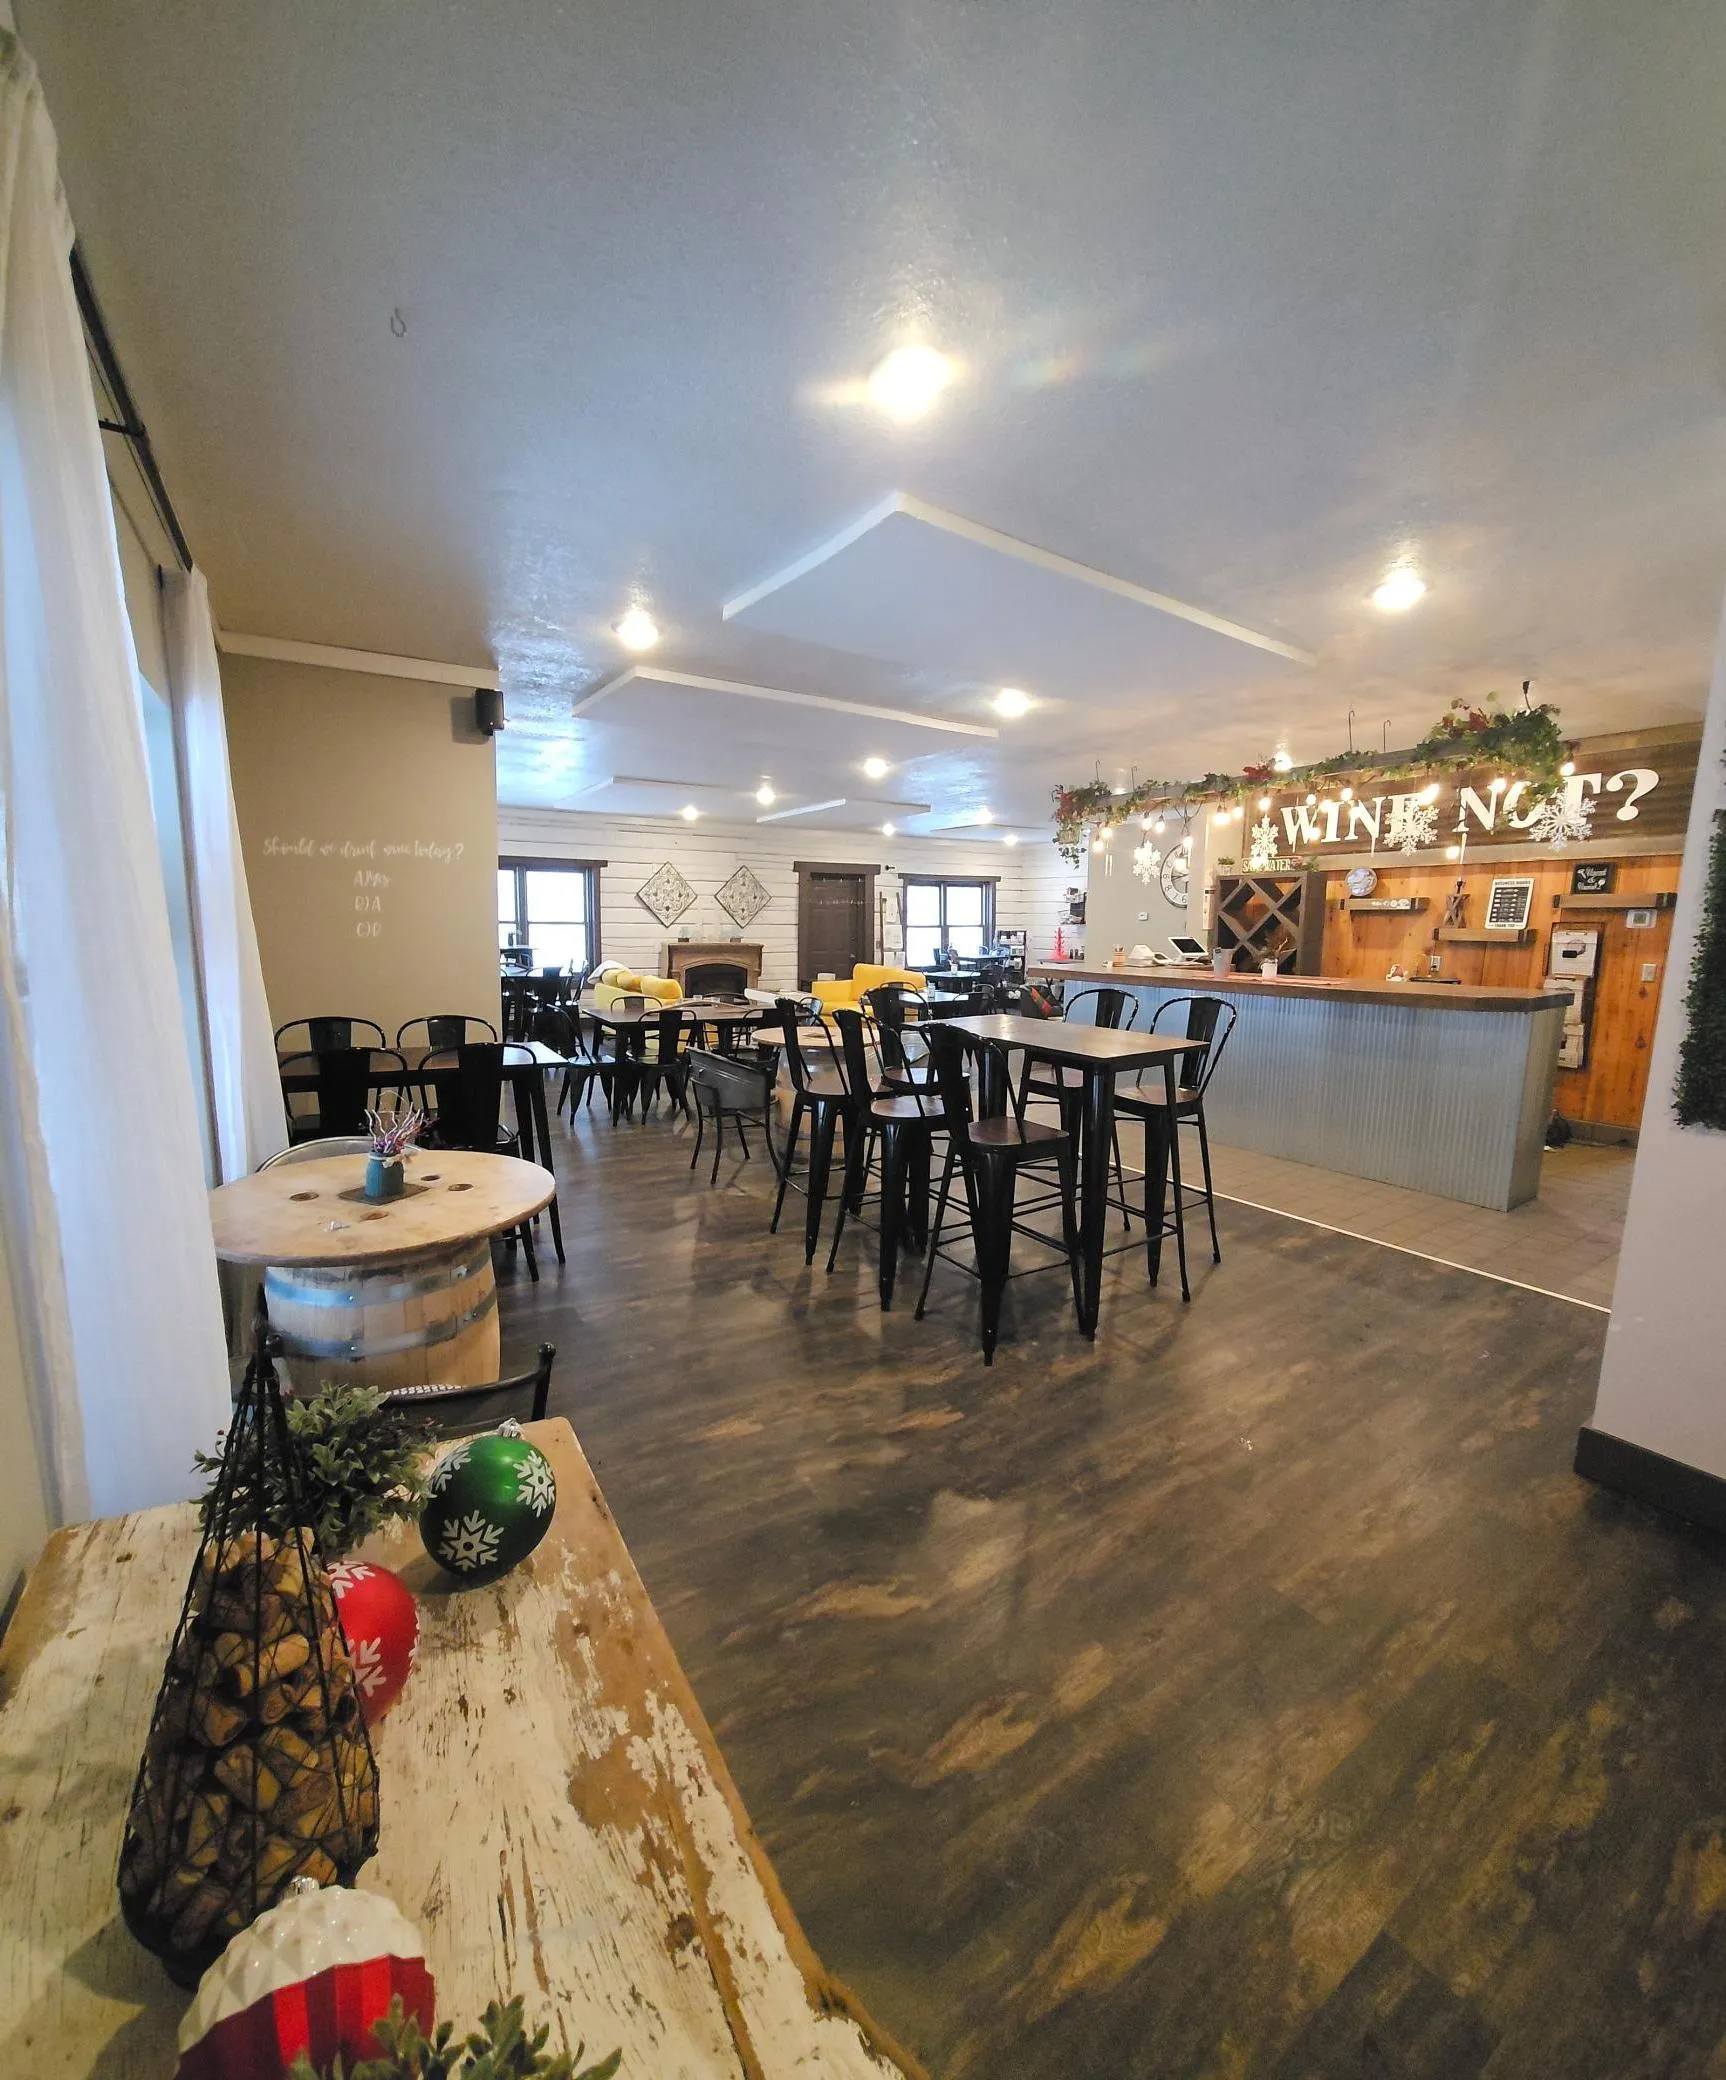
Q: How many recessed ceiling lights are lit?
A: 11